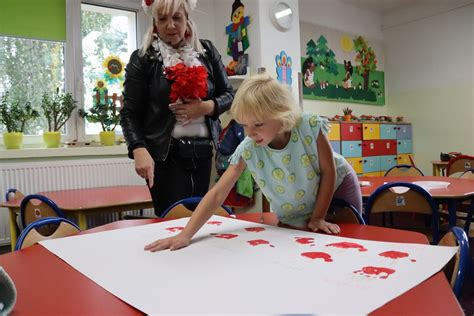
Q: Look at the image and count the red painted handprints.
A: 10